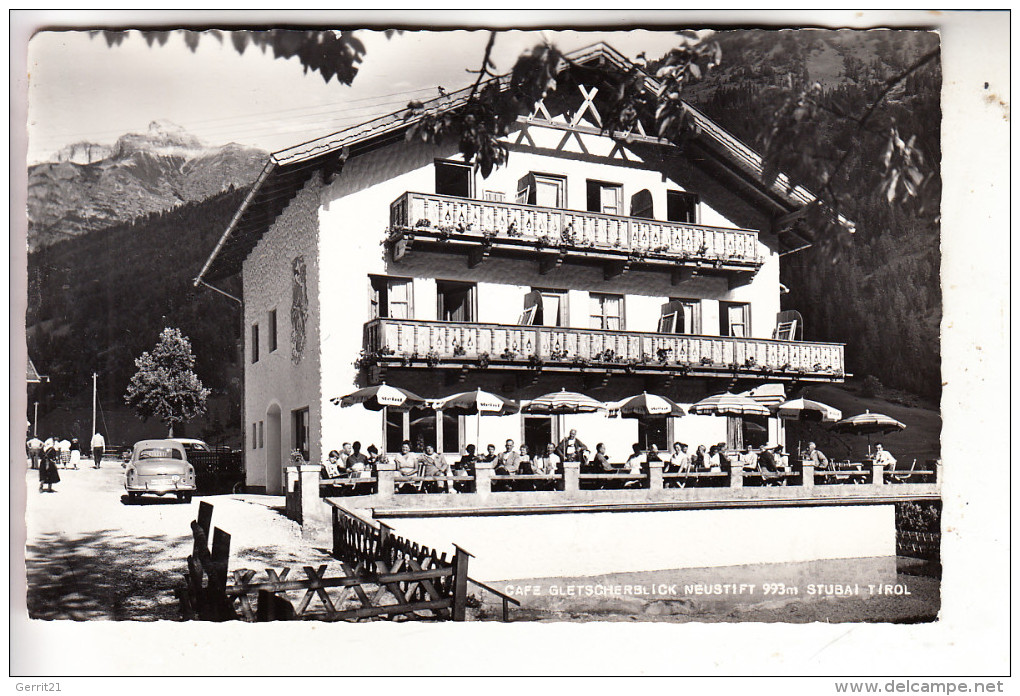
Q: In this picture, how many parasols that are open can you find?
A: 7